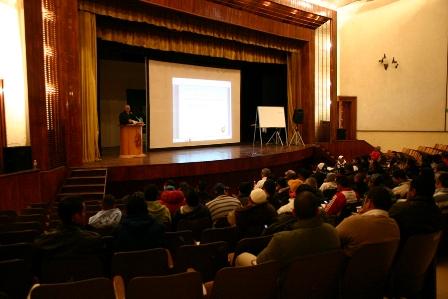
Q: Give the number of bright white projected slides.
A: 1